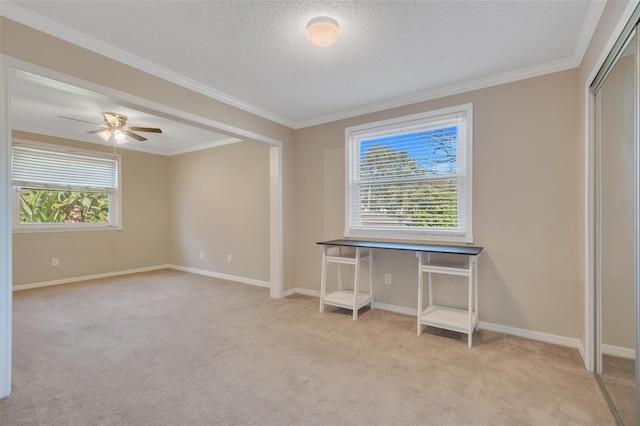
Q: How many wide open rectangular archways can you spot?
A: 1